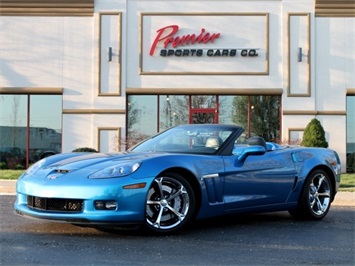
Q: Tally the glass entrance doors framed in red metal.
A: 1